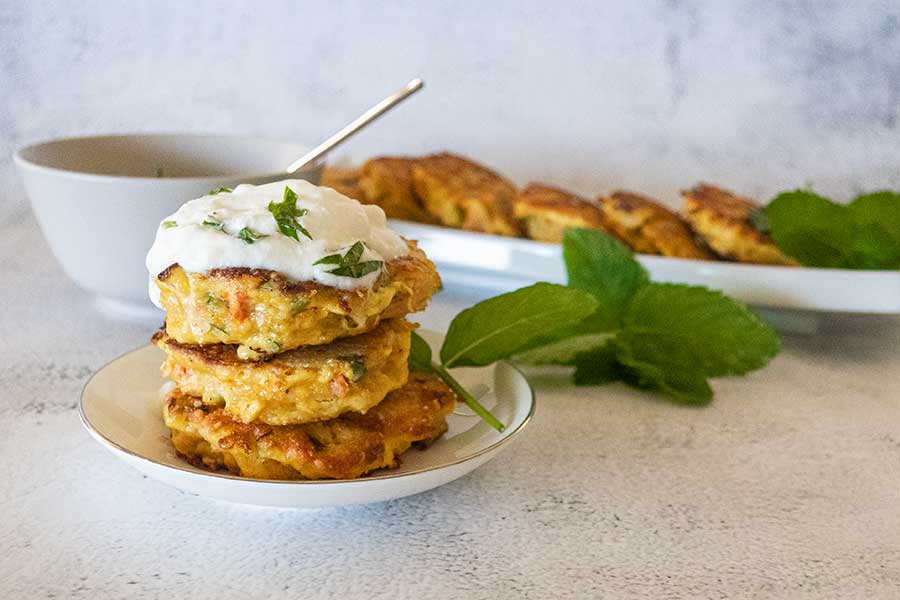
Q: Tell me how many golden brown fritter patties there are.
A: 9